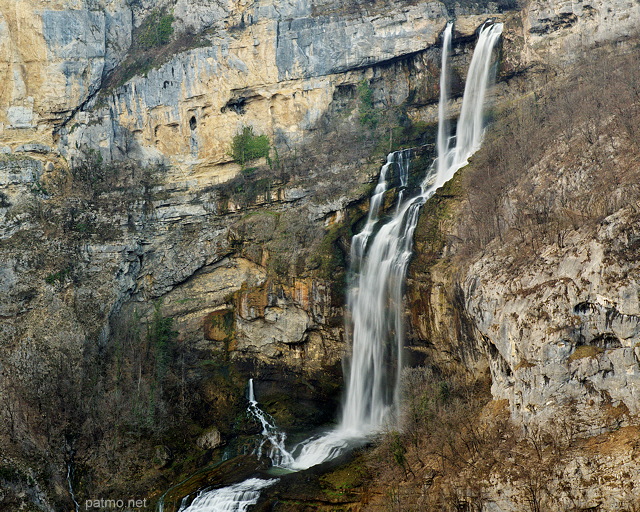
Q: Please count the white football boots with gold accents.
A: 0